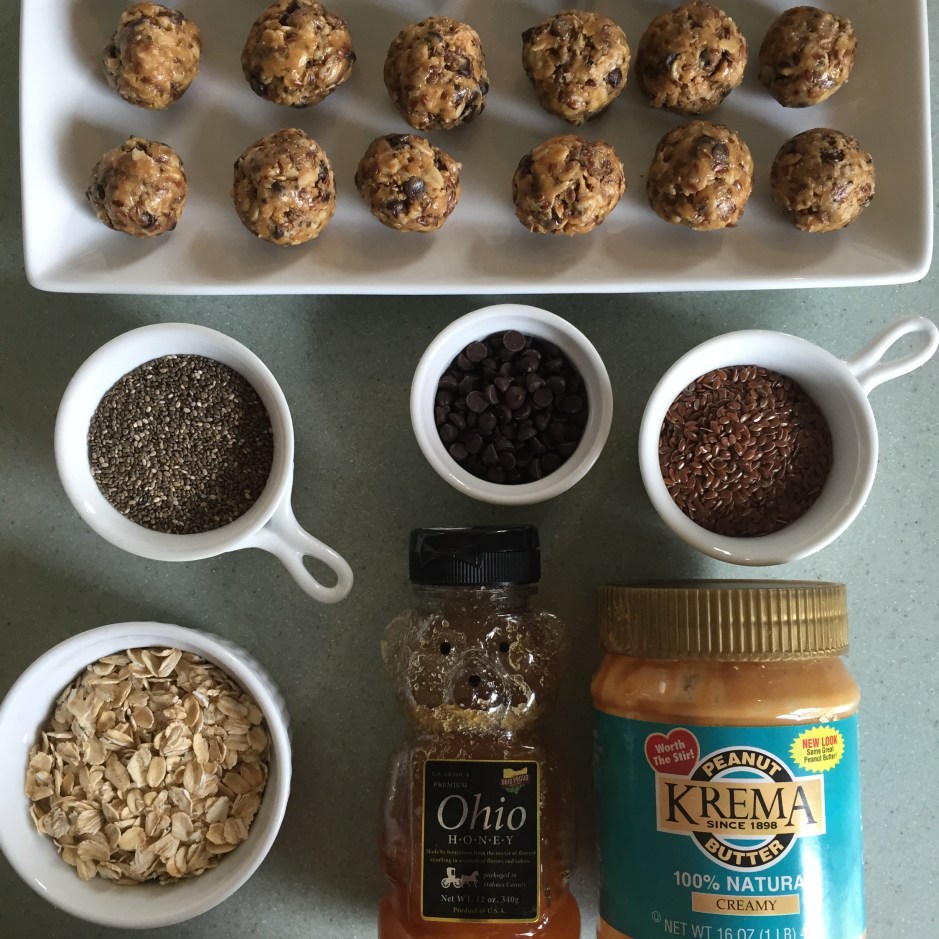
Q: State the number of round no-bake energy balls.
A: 12